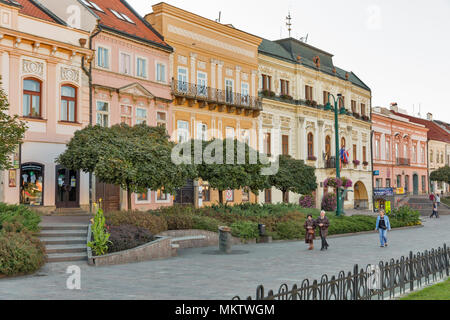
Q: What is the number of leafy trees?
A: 5